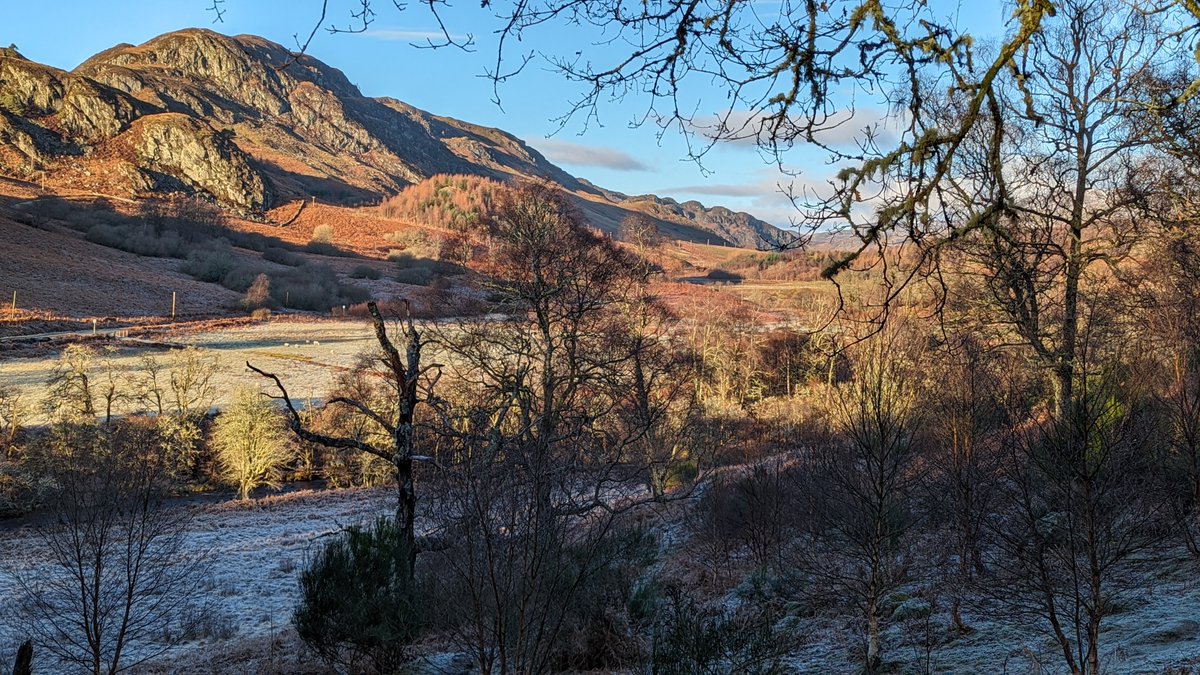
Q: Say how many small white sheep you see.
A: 5